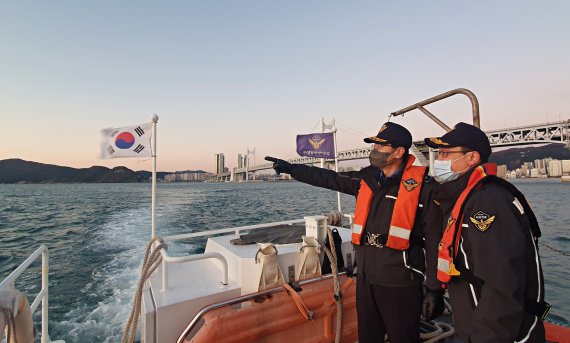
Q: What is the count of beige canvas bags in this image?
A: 2